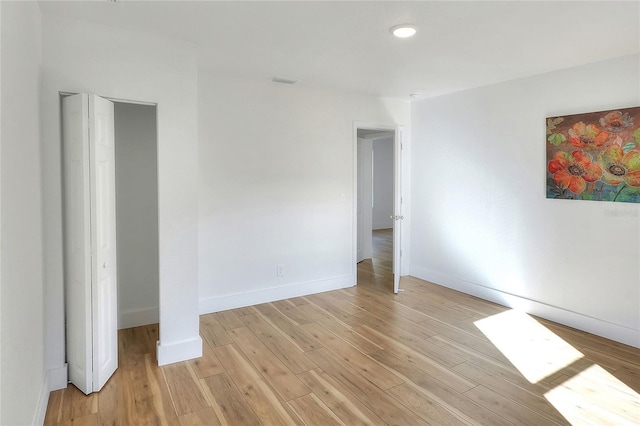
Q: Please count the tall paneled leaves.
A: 2